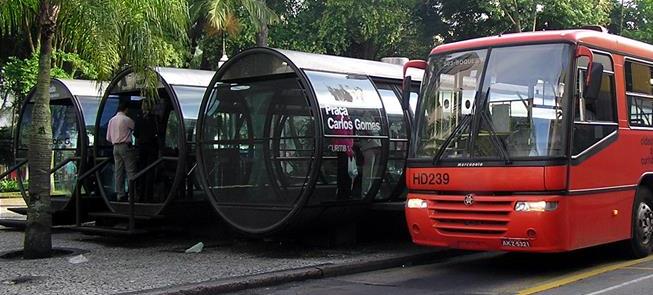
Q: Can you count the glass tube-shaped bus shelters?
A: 3